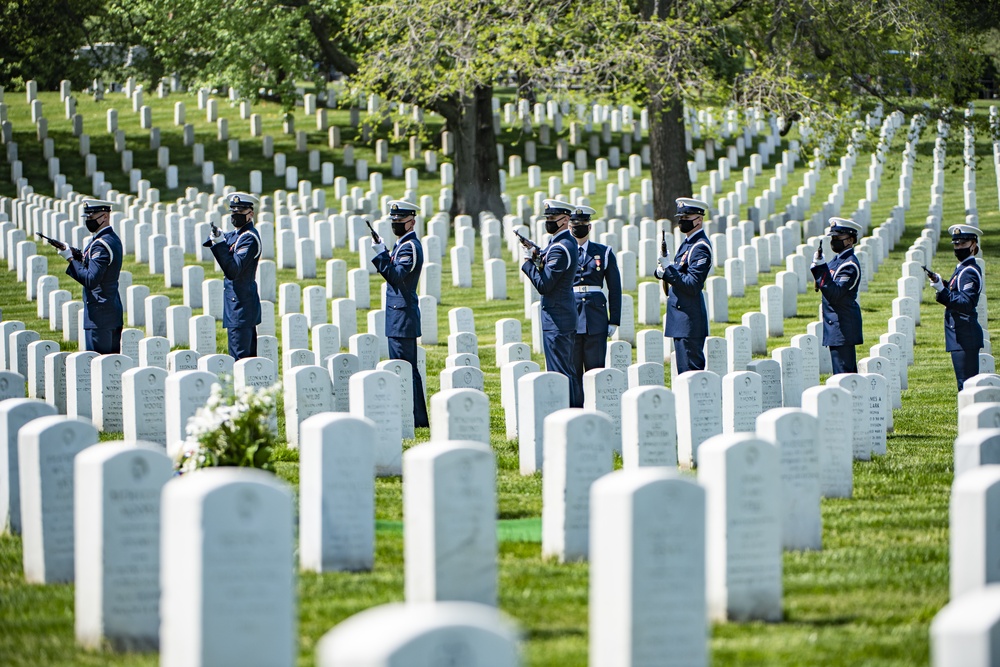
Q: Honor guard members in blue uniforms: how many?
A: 8